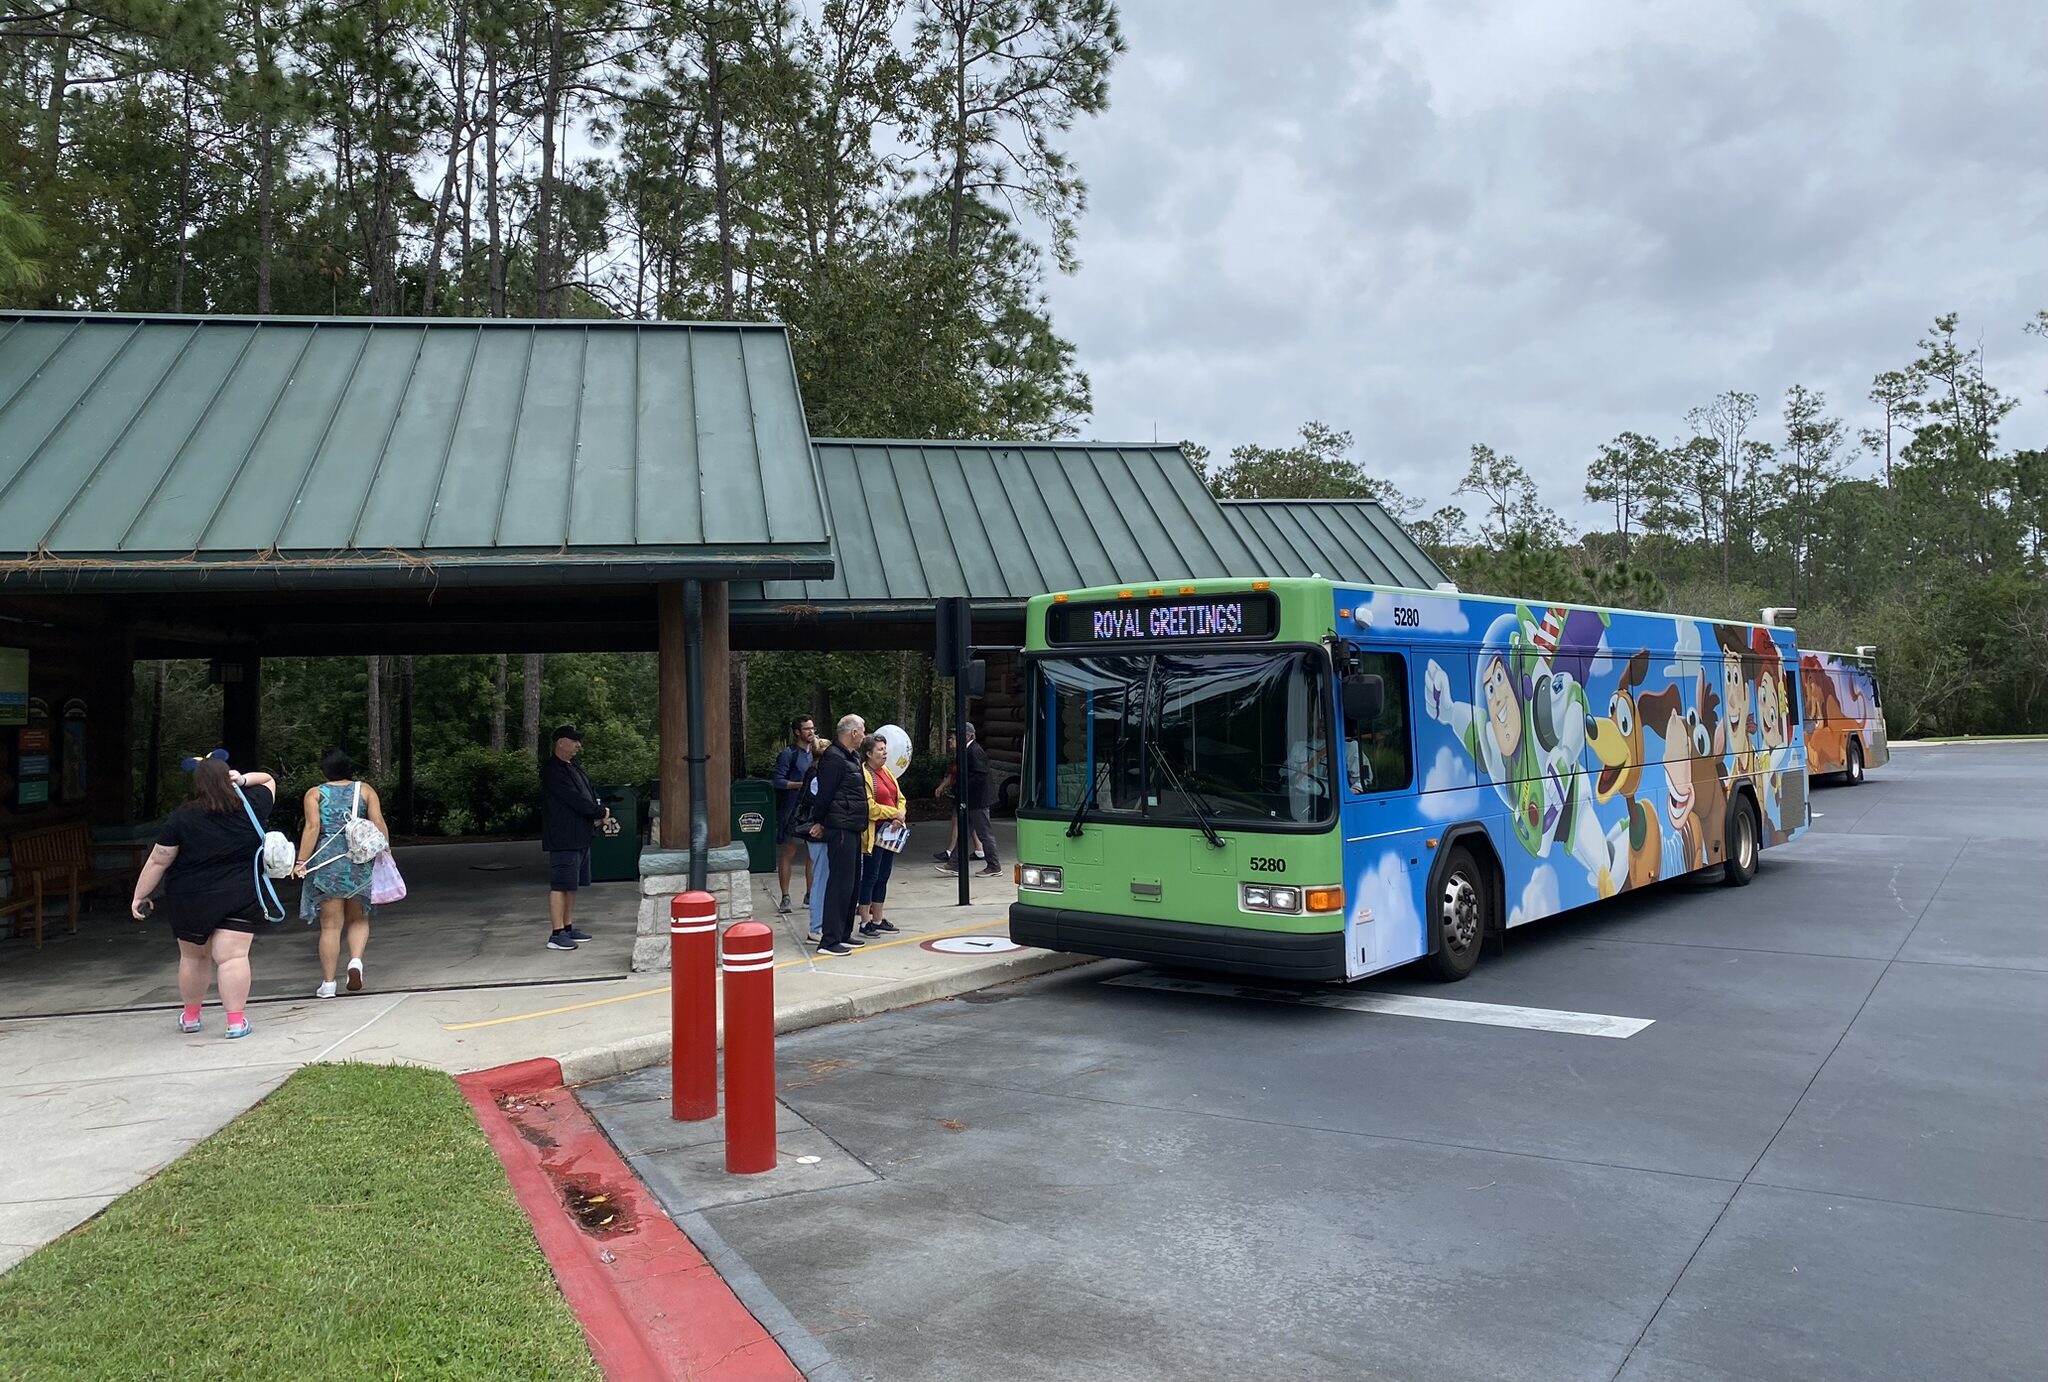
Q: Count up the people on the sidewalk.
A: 9